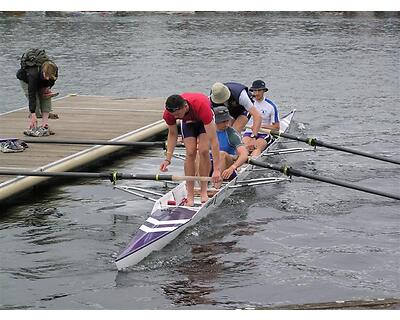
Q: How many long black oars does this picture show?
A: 4